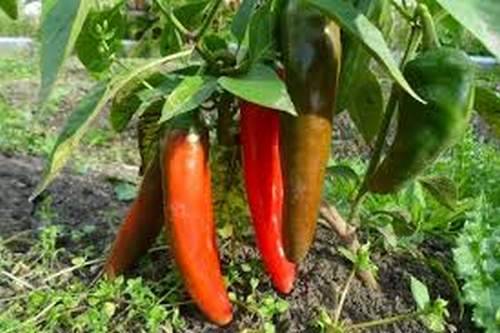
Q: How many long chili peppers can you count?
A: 5